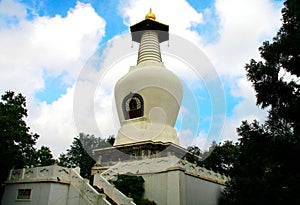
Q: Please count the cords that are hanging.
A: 2